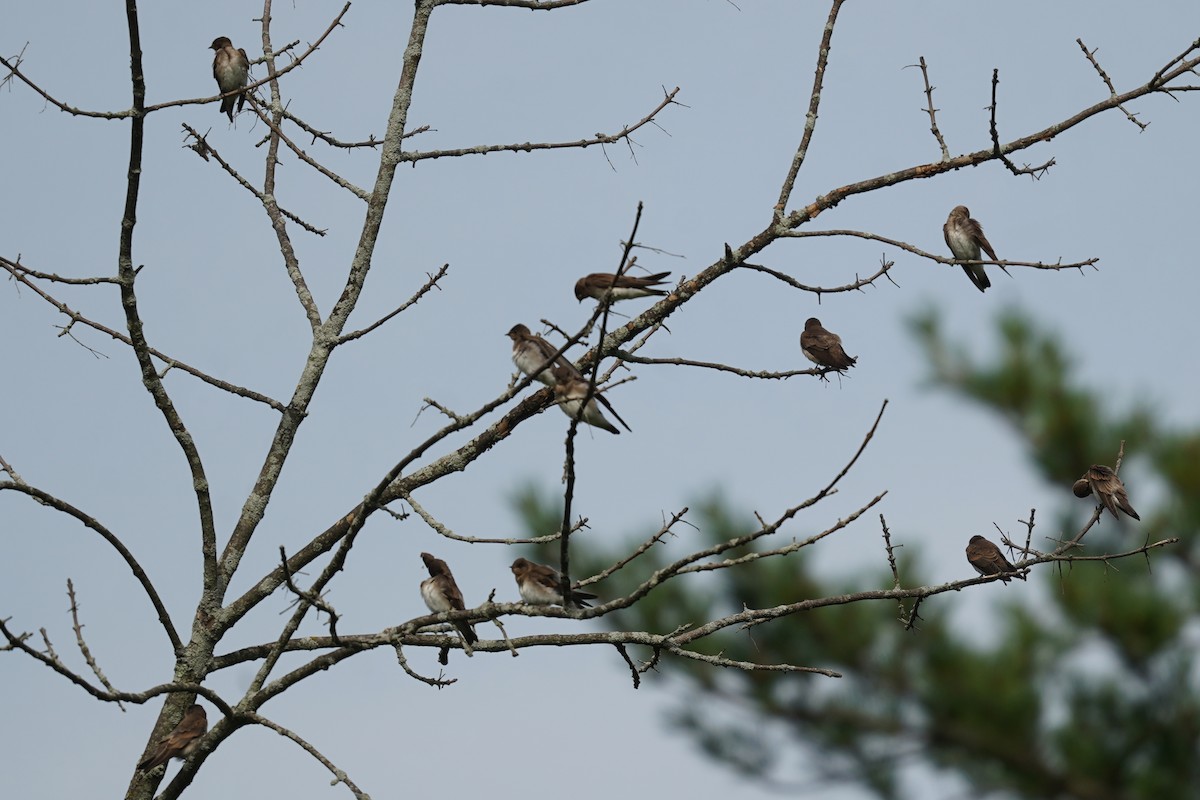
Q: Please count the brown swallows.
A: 11